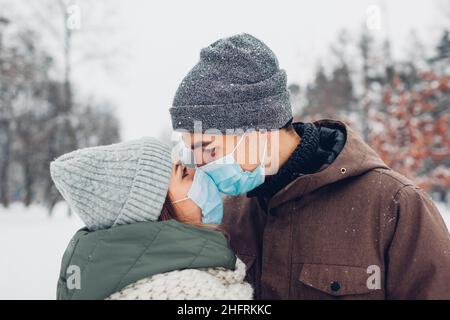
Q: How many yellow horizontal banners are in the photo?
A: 0